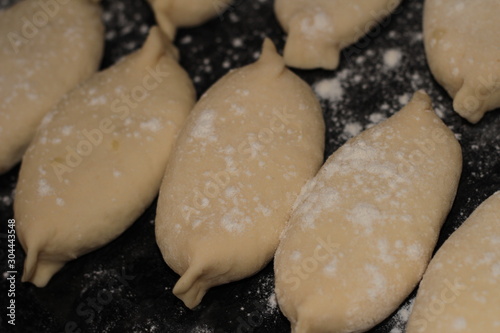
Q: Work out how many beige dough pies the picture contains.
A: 8